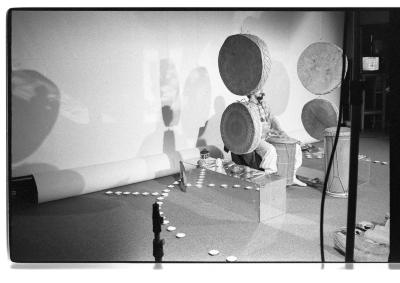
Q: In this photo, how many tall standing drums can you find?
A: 2